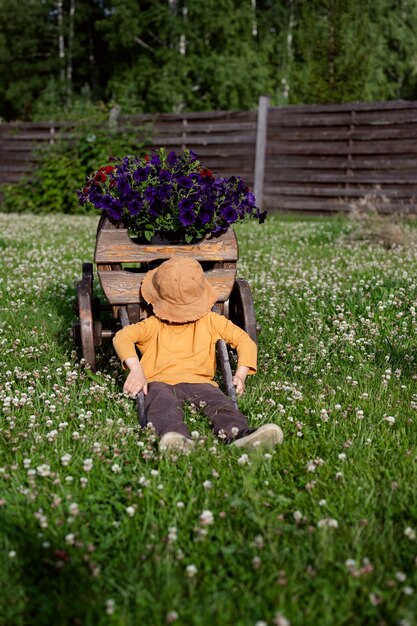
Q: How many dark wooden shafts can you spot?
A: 2